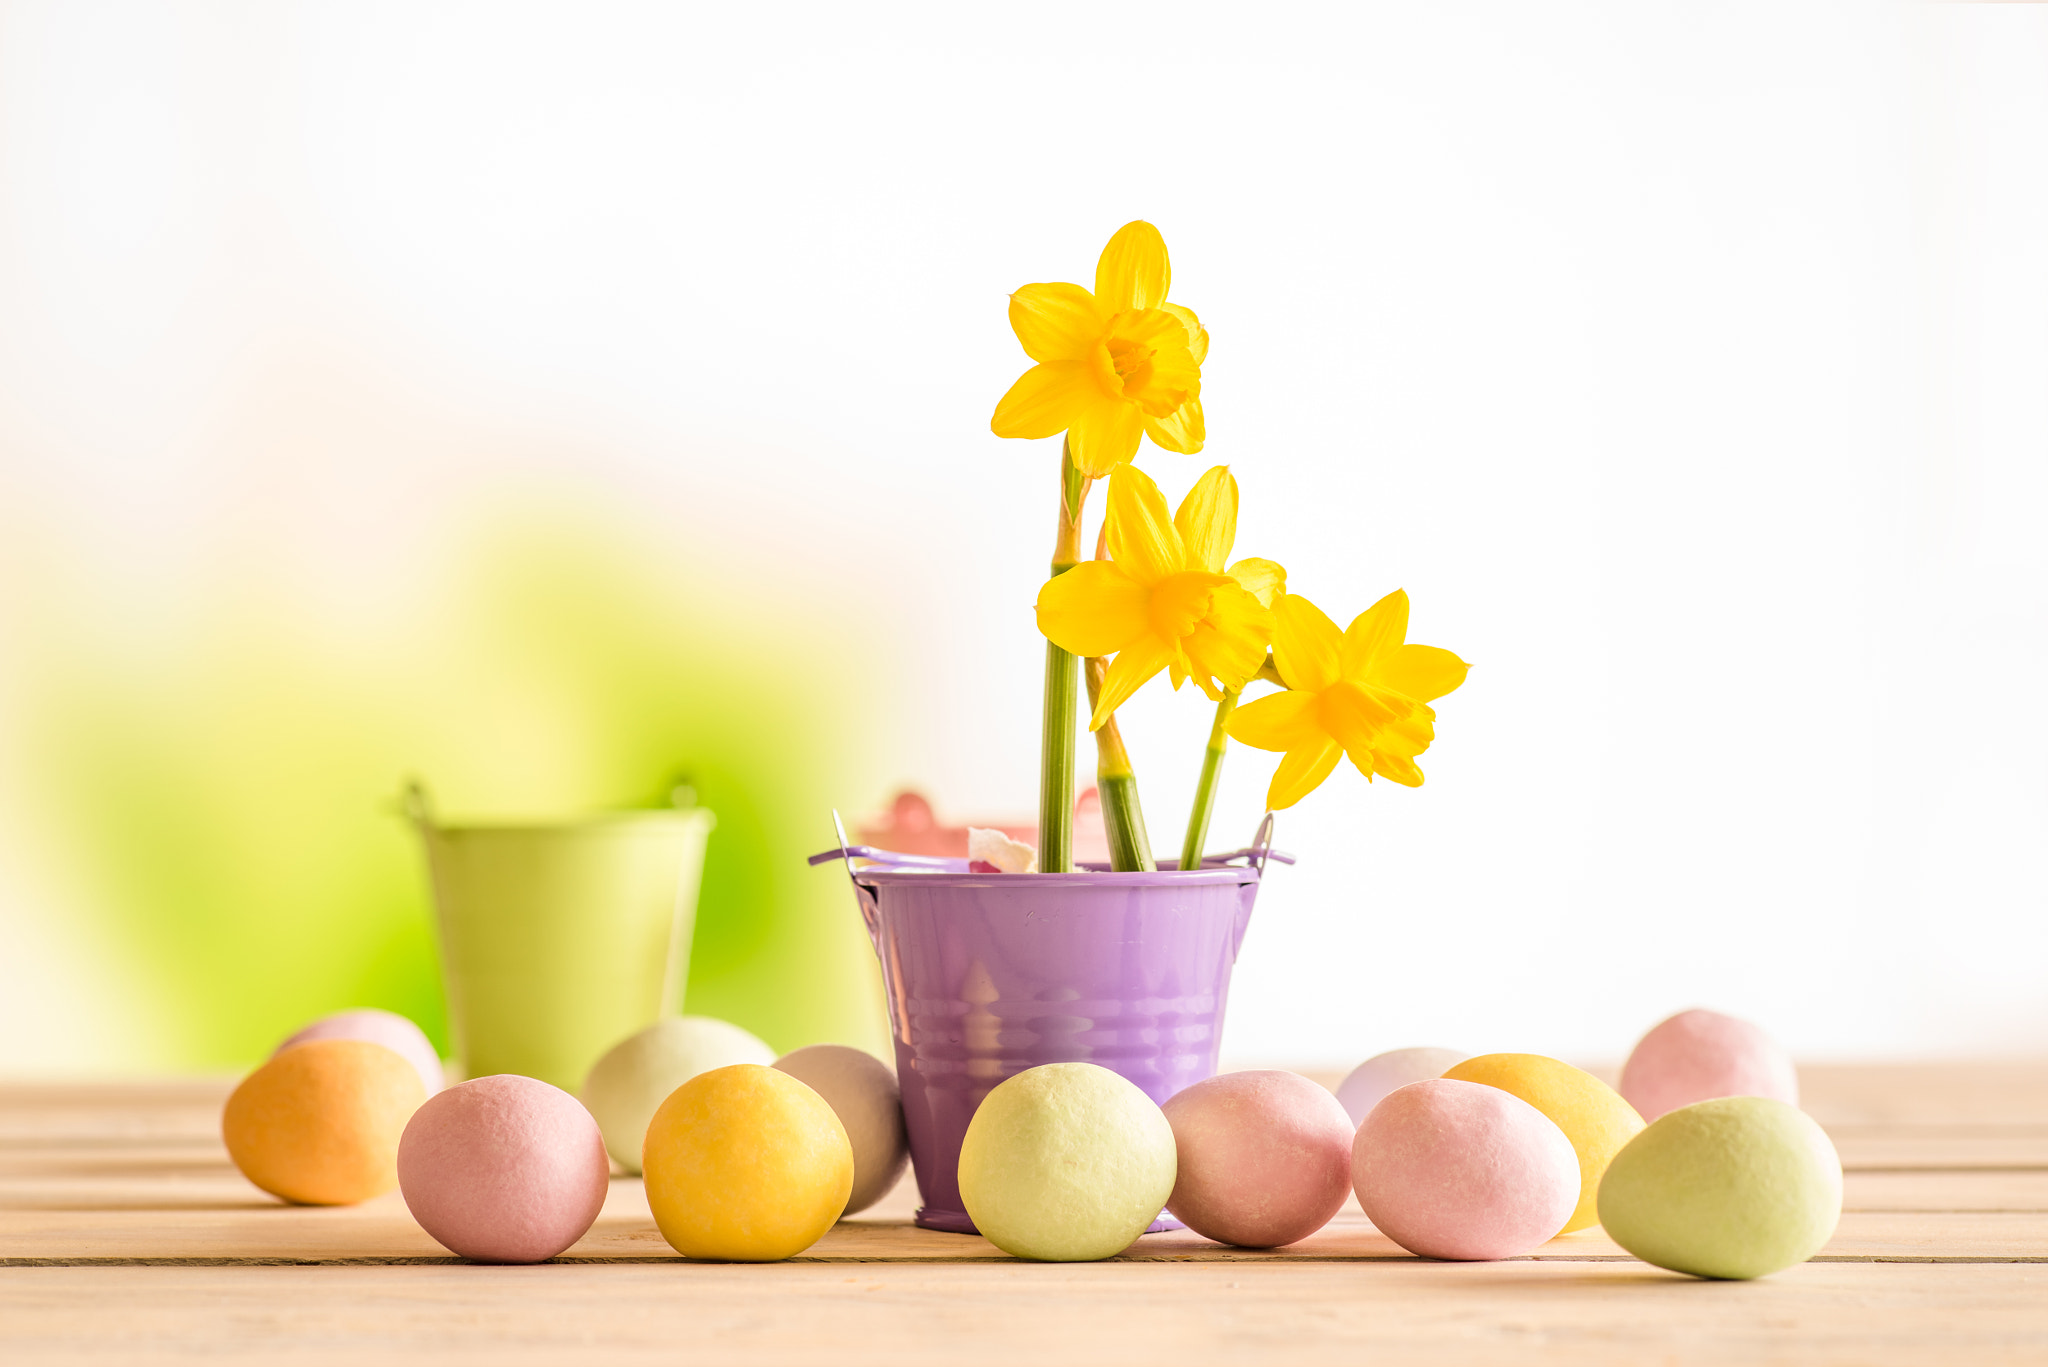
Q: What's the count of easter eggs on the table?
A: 13